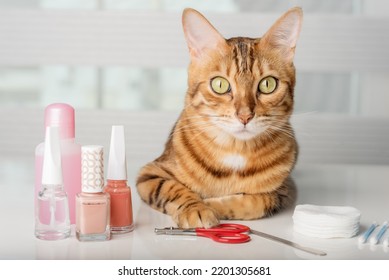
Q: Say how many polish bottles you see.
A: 3